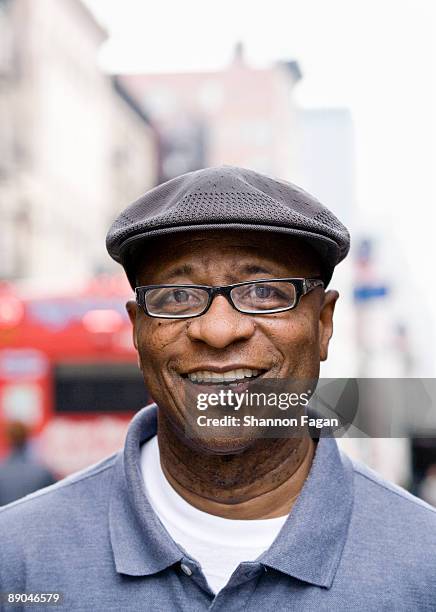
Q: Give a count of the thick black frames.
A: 1